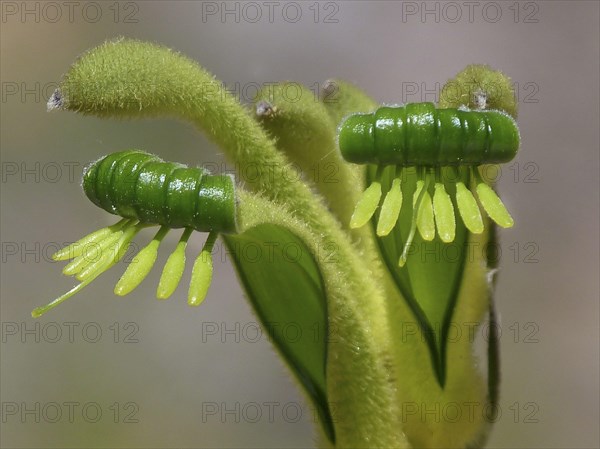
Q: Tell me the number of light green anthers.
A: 12